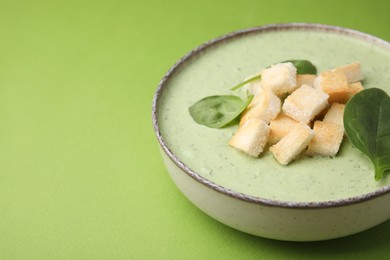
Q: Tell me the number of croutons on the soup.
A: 13